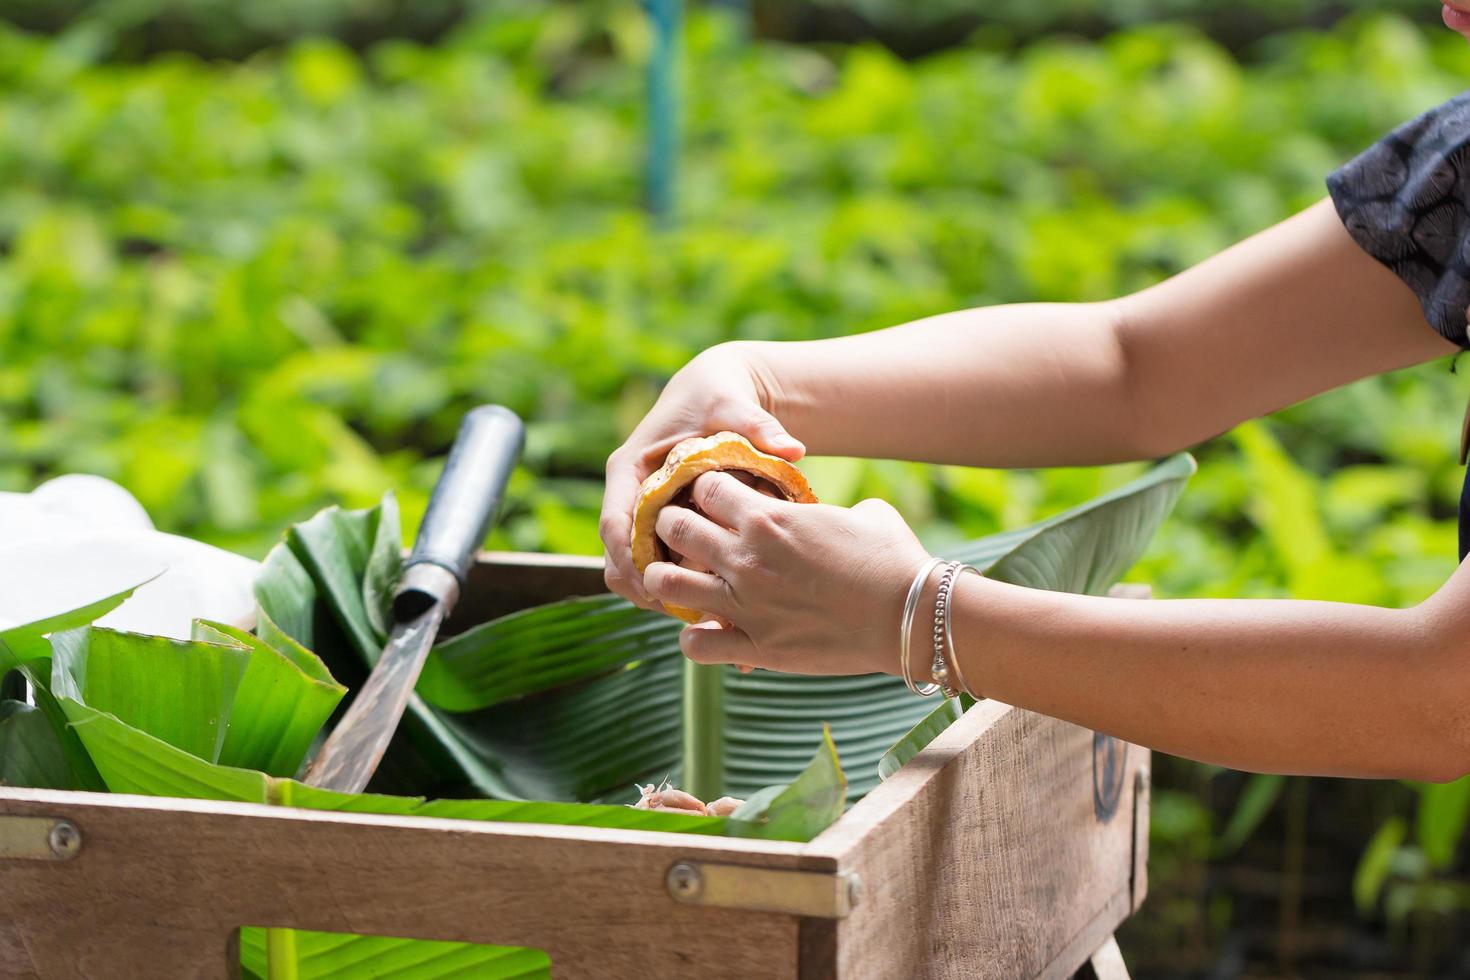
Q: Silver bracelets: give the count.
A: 3